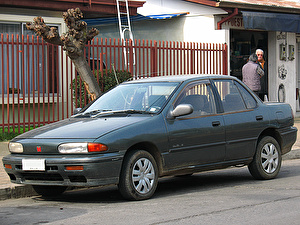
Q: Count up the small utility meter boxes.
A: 2